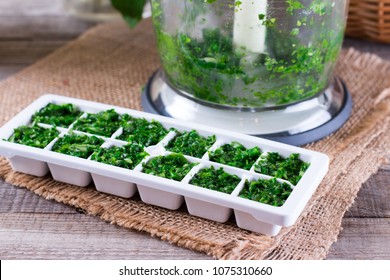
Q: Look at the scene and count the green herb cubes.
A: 12